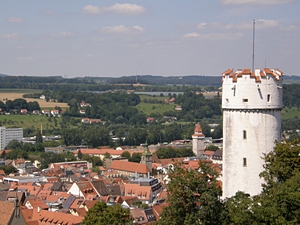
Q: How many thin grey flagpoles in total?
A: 1